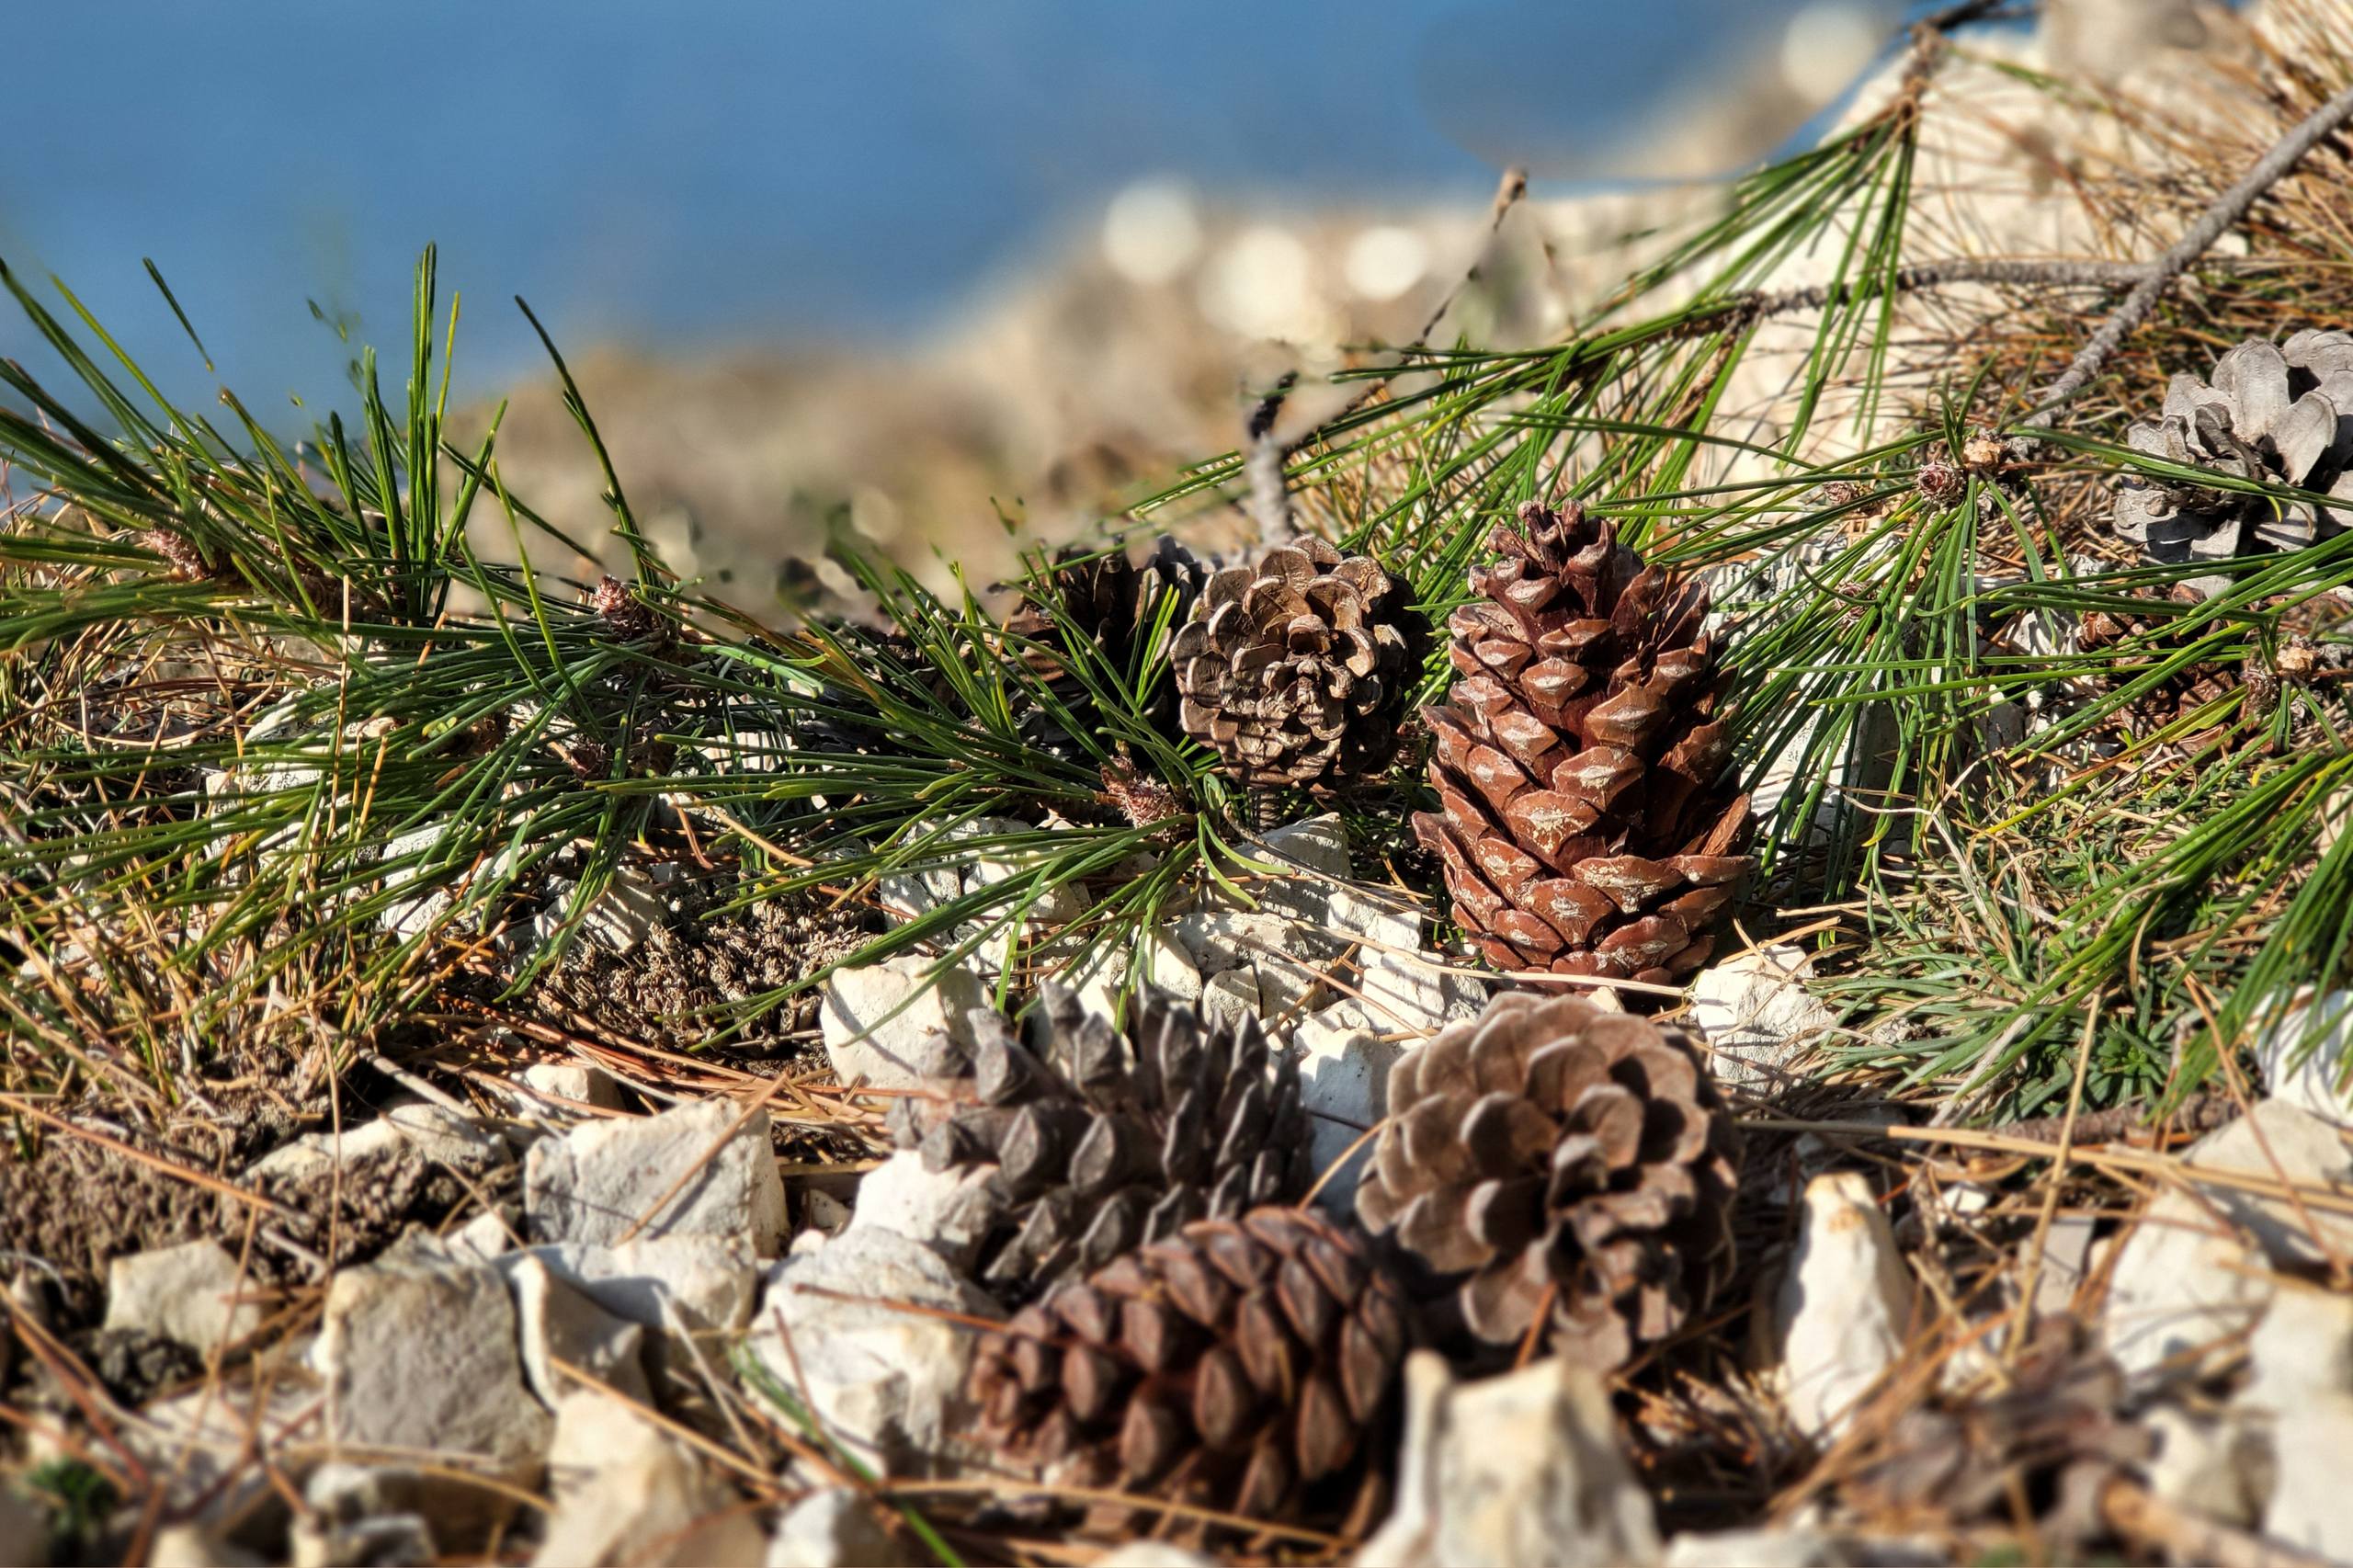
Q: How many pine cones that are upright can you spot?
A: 1